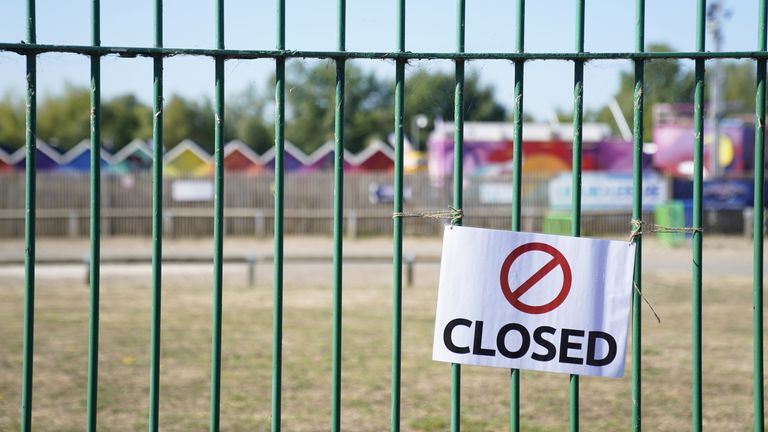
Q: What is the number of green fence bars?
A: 13